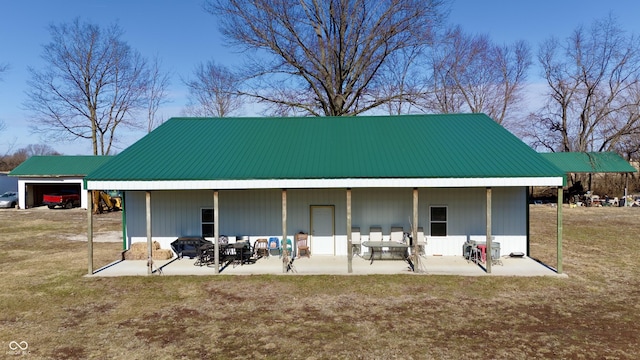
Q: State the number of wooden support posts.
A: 8